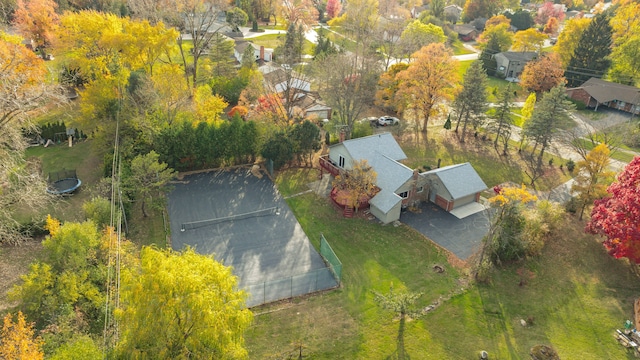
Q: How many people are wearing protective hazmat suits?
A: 0